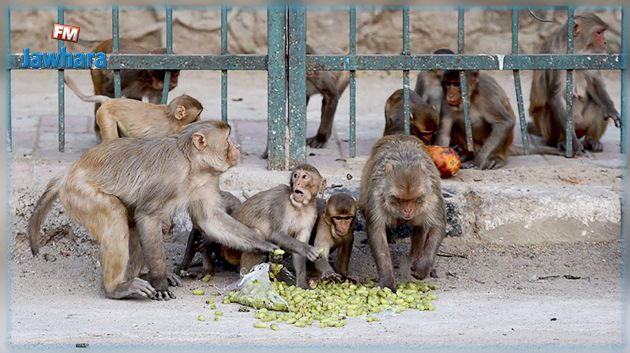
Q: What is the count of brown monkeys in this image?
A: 12